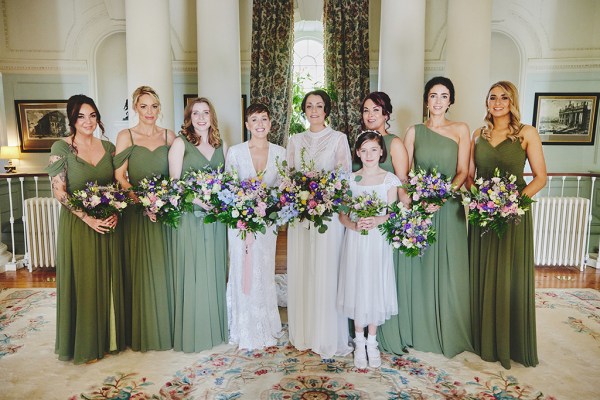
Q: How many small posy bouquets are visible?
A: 1